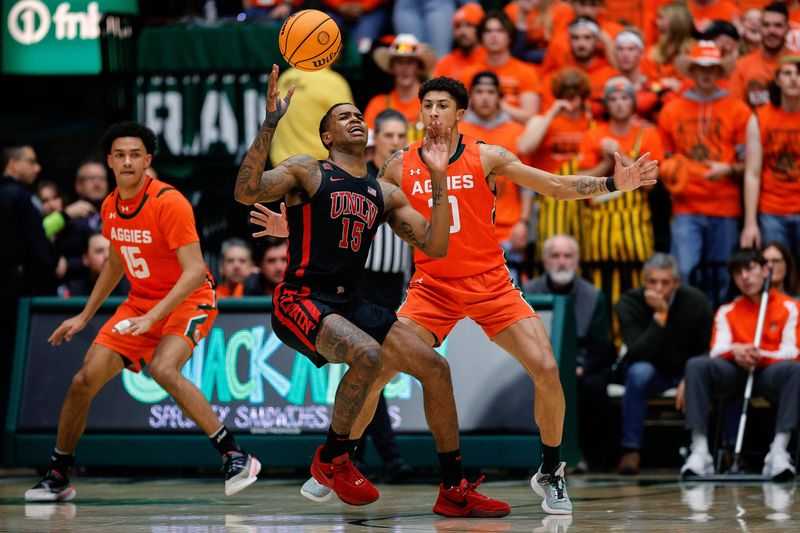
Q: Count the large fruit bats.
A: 0